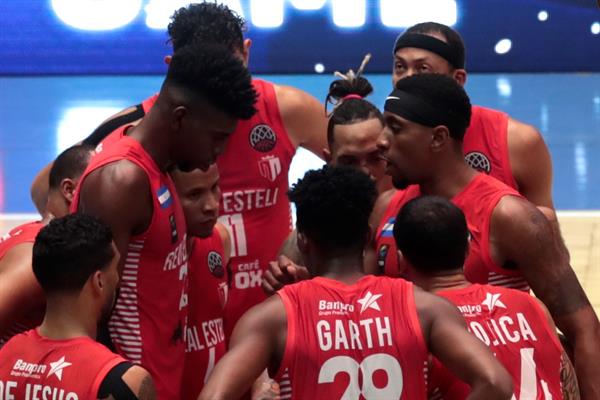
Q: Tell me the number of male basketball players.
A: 10